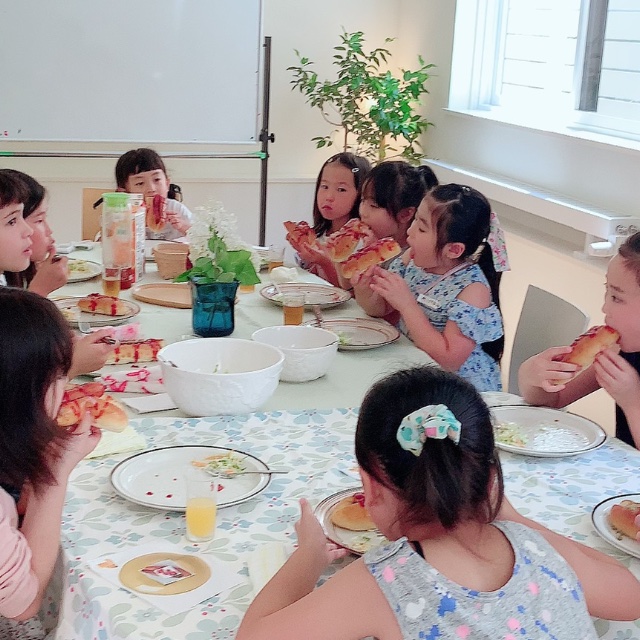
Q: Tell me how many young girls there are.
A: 9